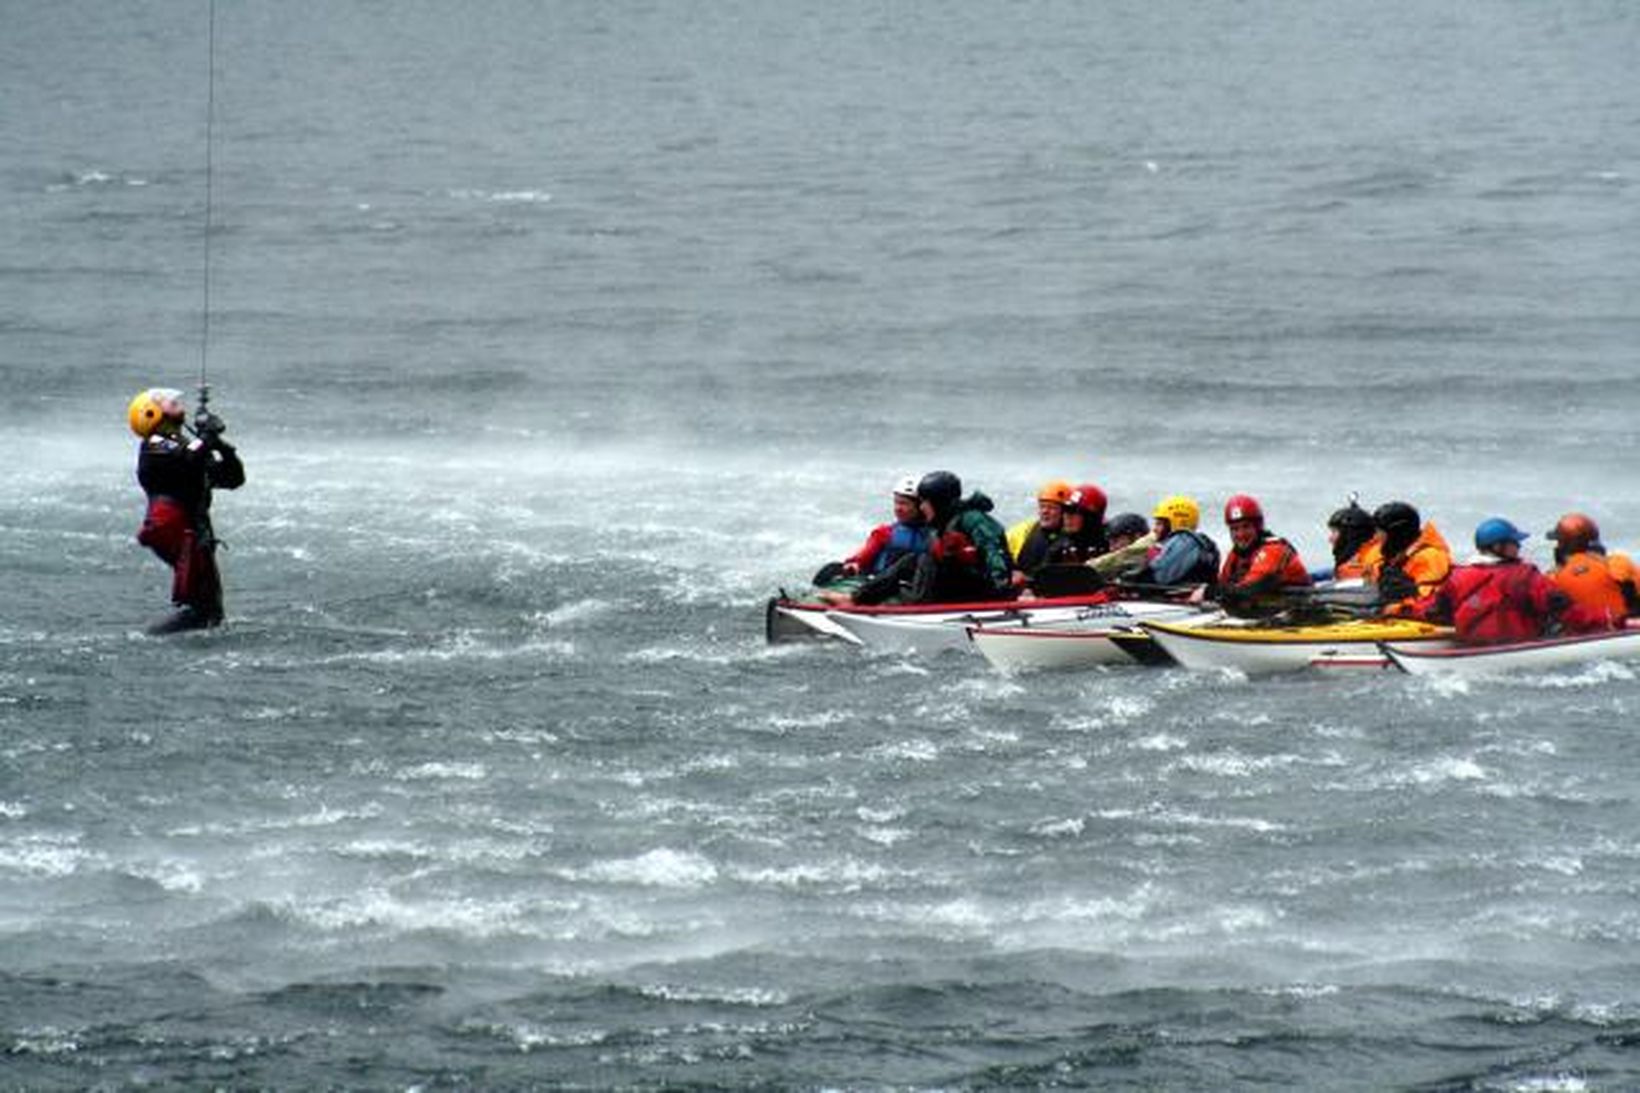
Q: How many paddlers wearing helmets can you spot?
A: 11